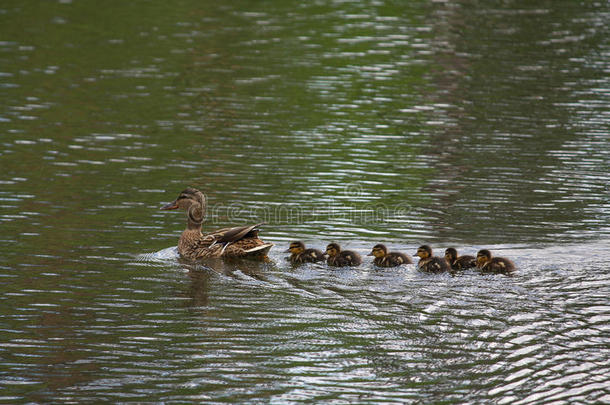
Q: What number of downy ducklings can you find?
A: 6